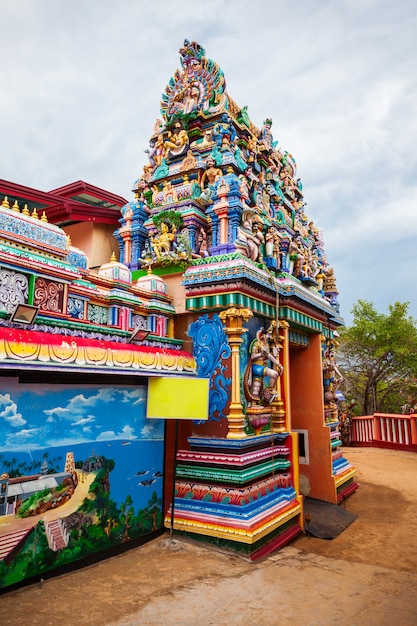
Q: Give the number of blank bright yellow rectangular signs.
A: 1